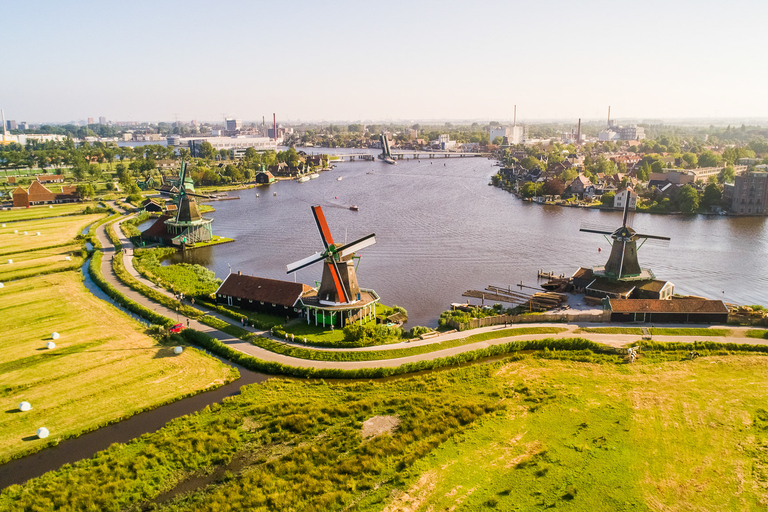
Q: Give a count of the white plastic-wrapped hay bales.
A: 13